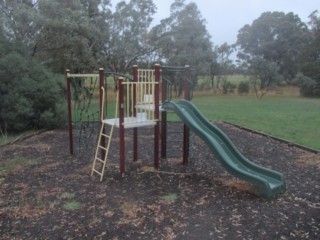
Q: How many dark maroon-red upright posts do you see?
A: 7